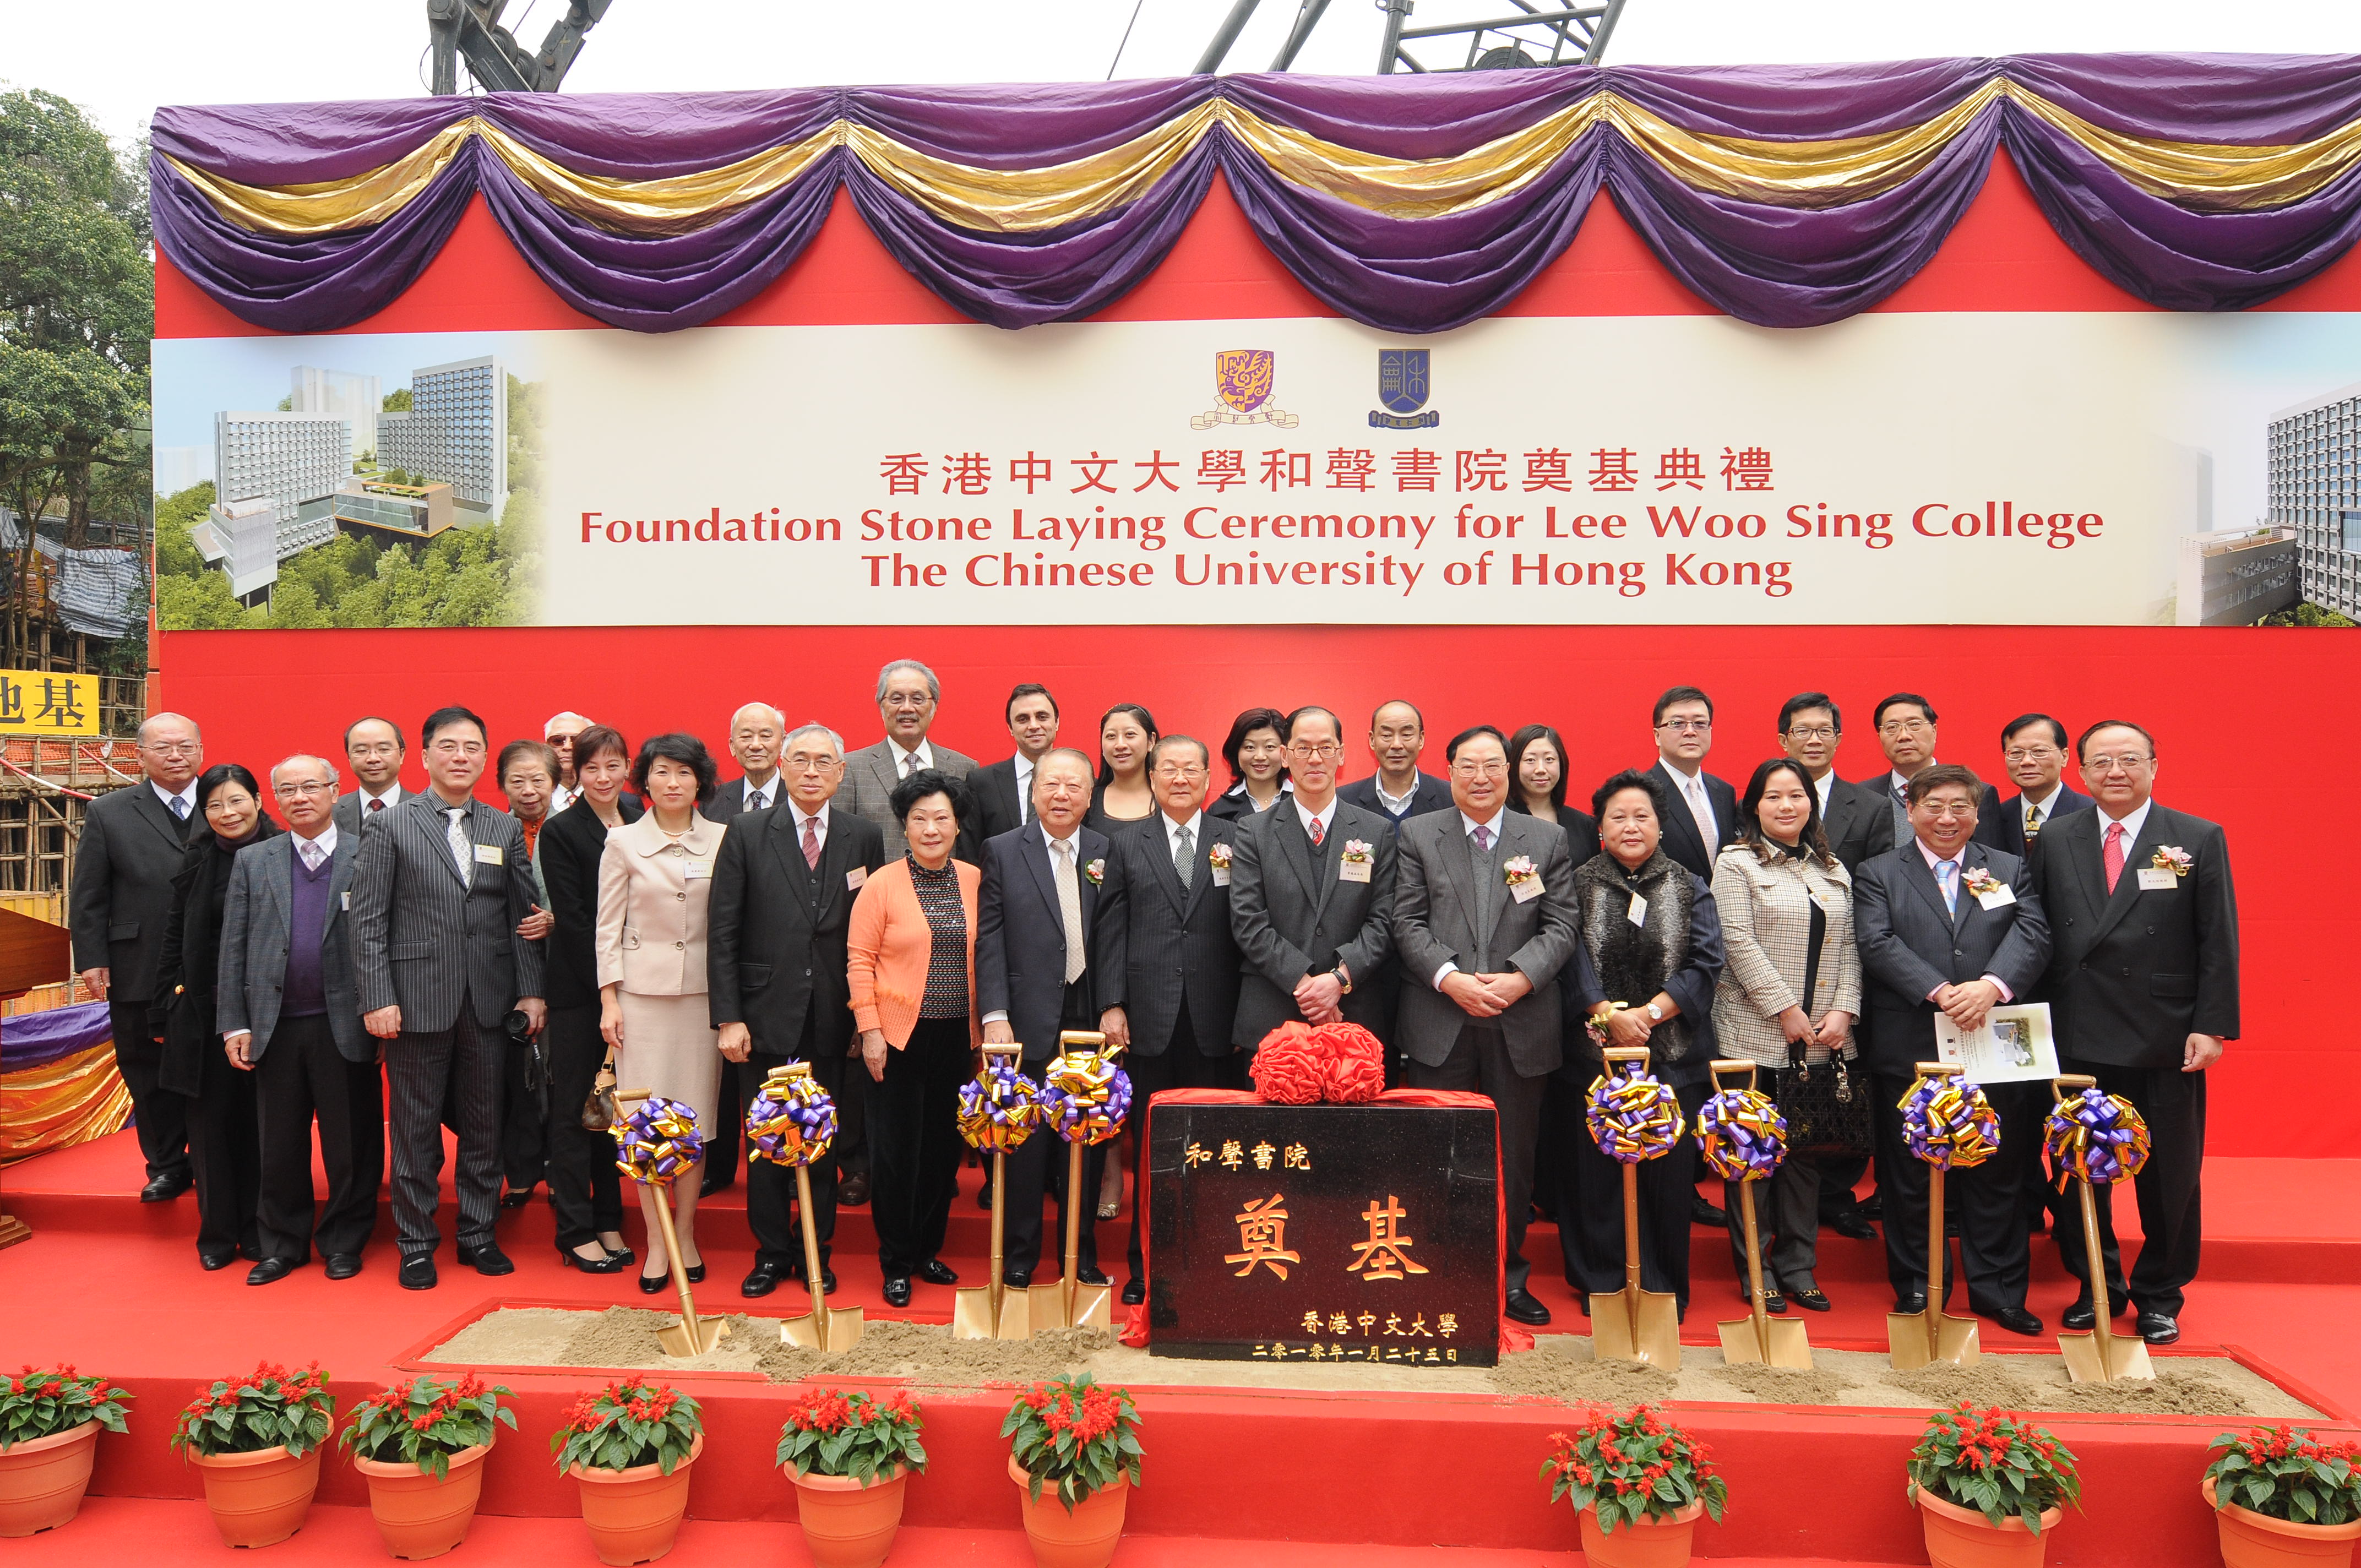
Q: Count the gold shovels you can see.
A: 8